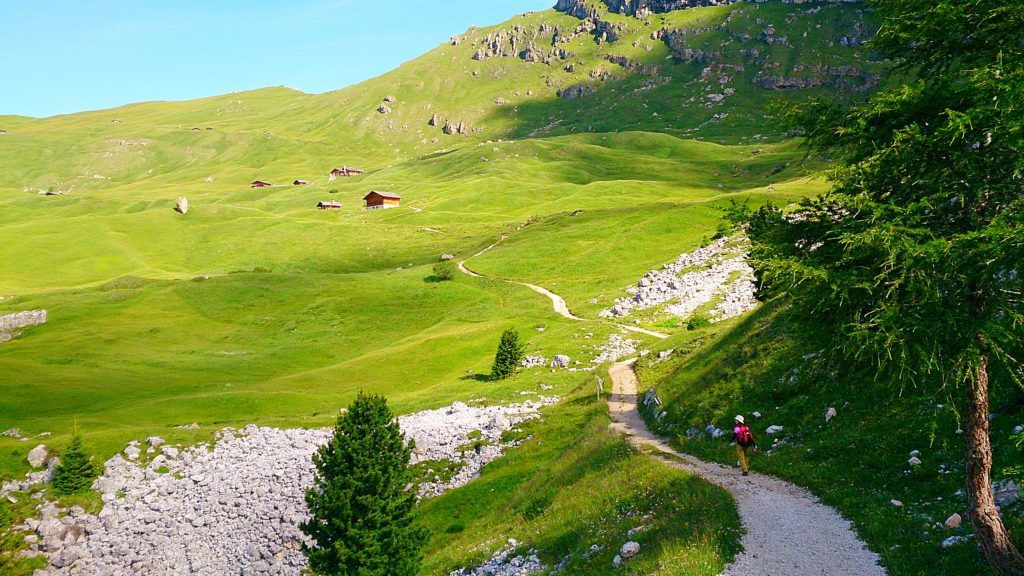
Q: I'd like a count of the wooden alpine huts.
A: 5